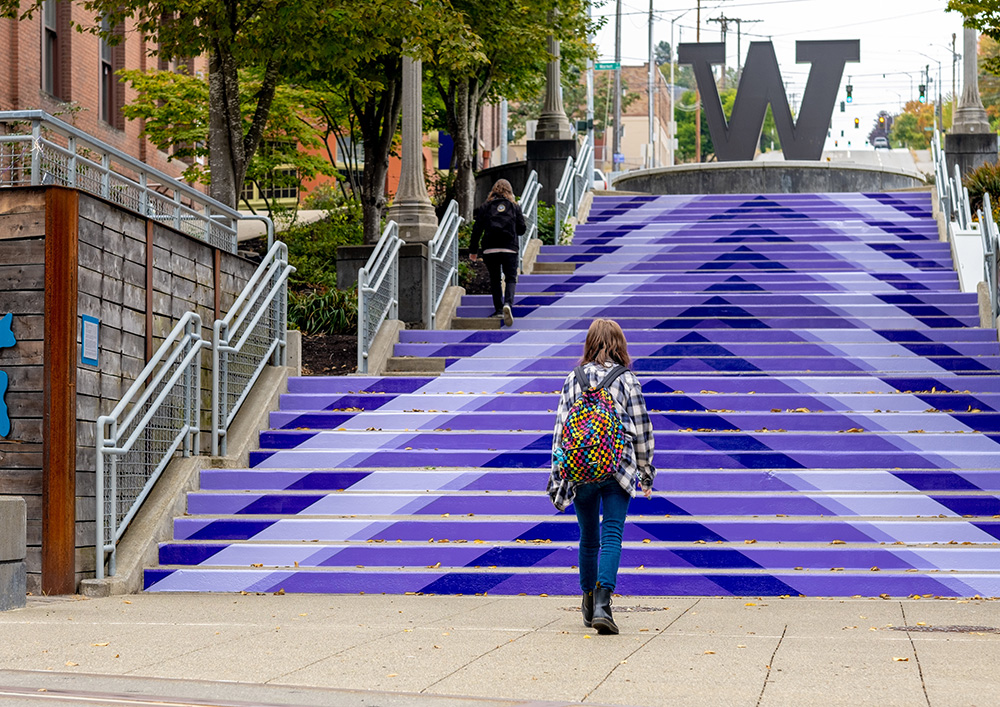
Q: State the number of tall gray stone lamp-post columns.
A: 3